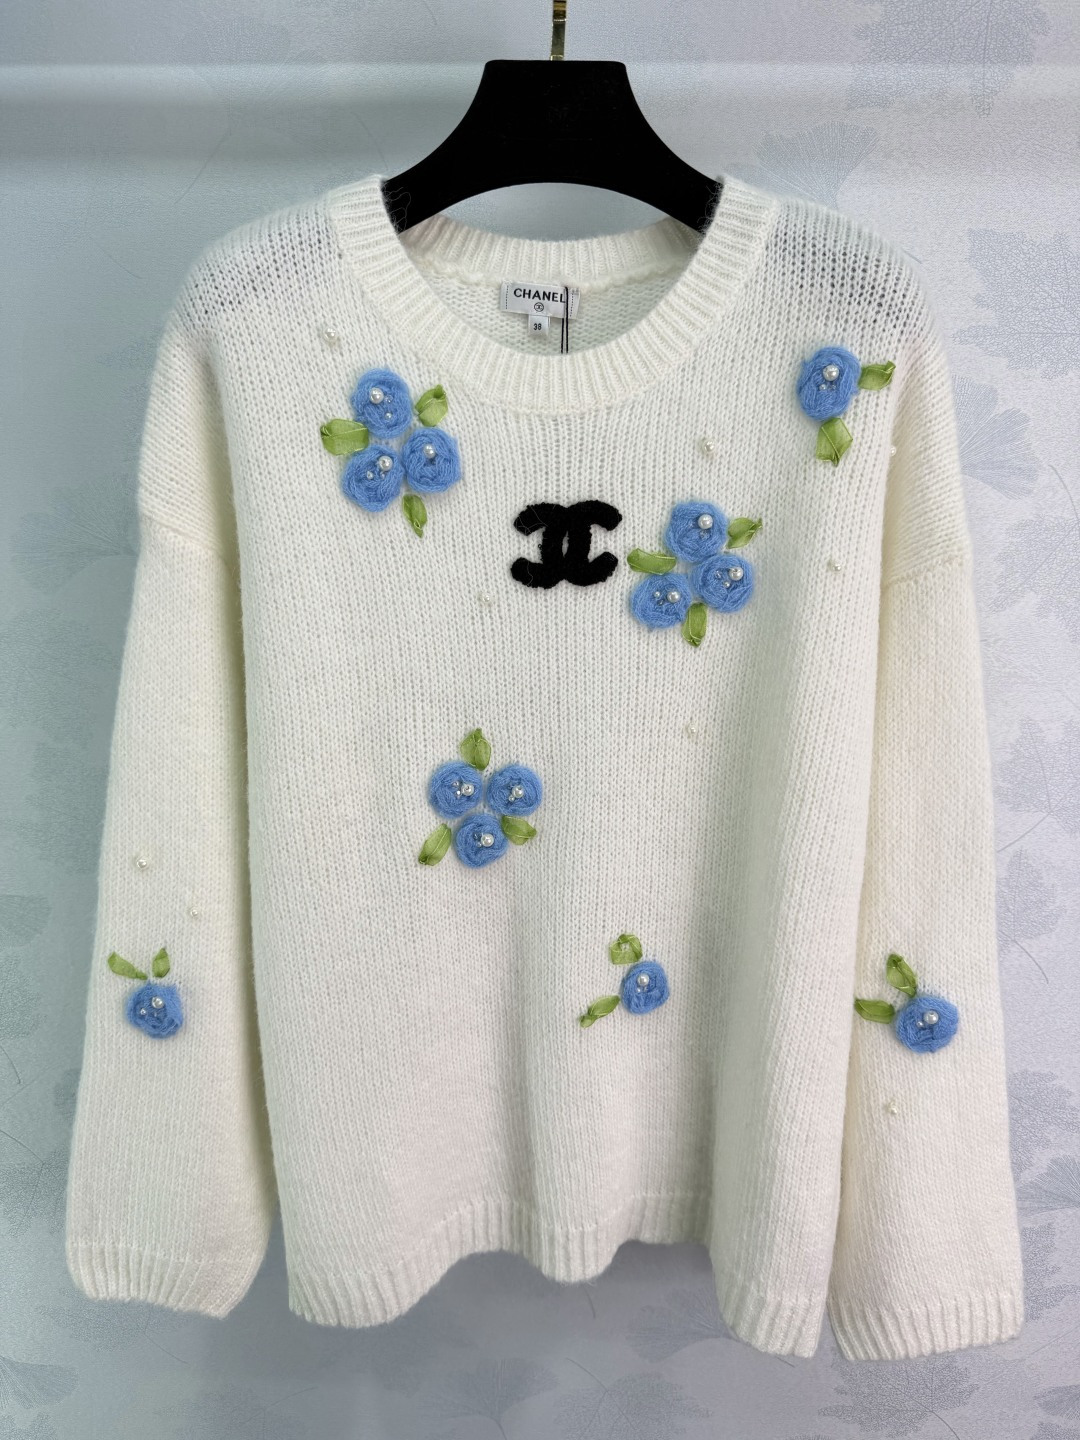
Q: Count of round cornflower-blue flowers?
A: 13